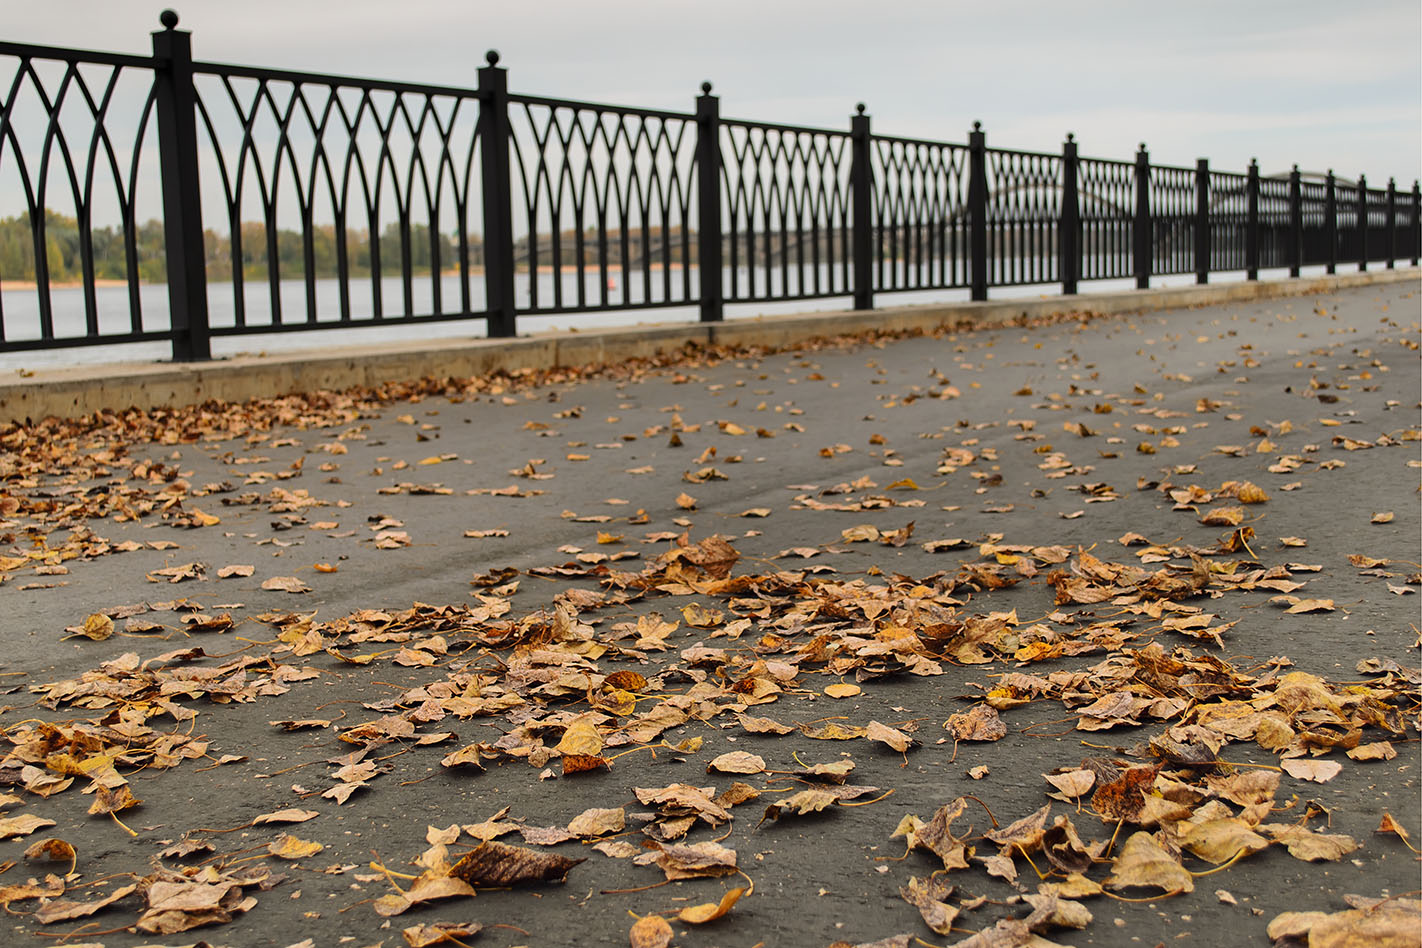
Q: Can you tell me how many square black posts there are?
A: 14